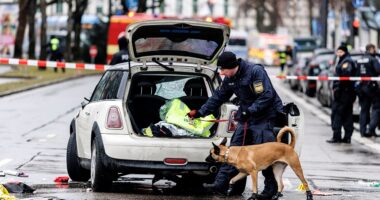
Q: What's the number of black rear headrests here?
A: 2